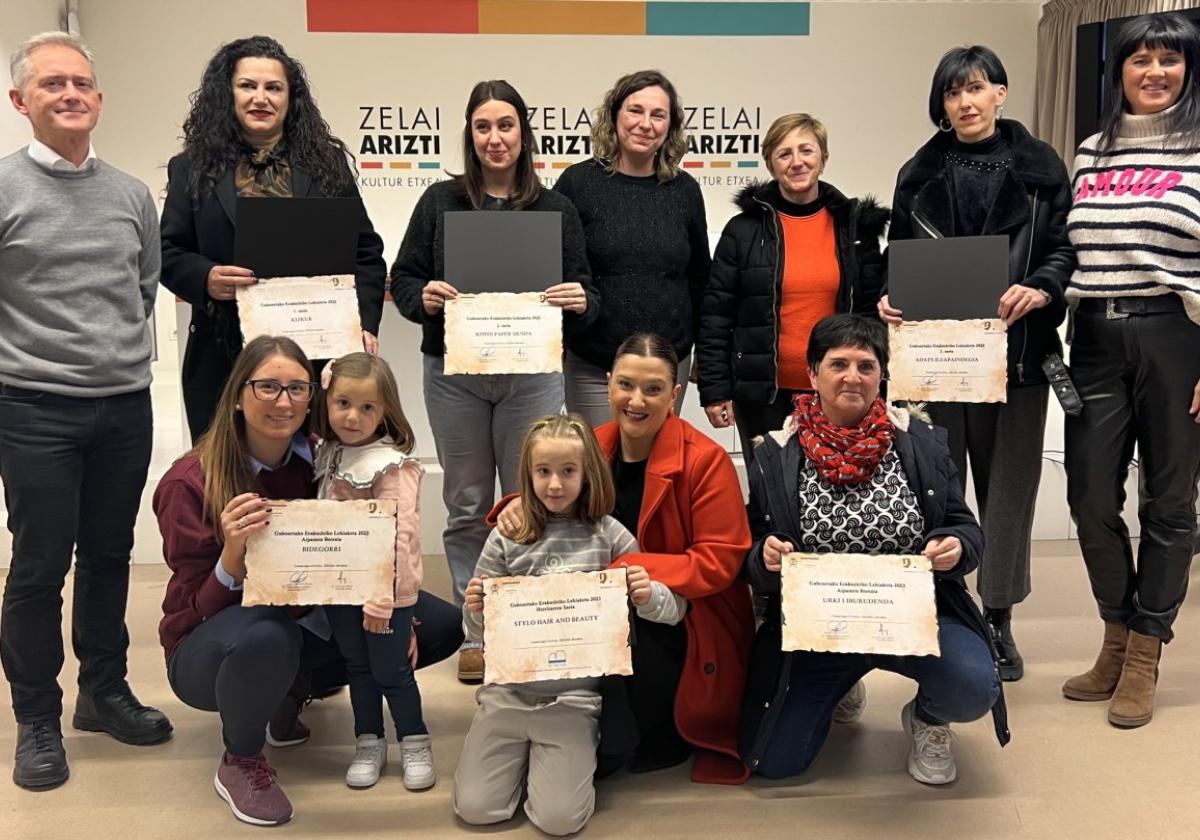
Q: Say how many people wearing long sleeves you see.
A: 12